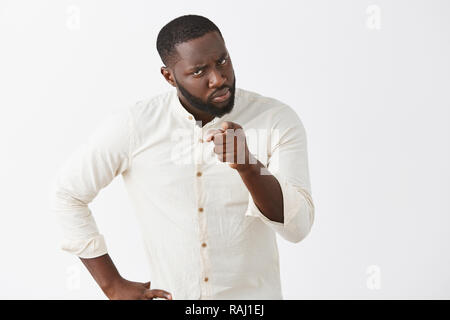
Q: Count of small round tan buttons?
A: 6